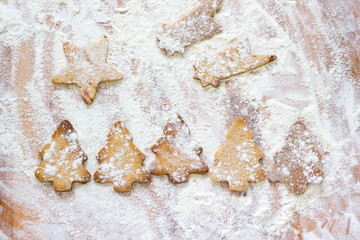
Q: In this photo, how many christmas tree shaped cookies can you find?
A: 5